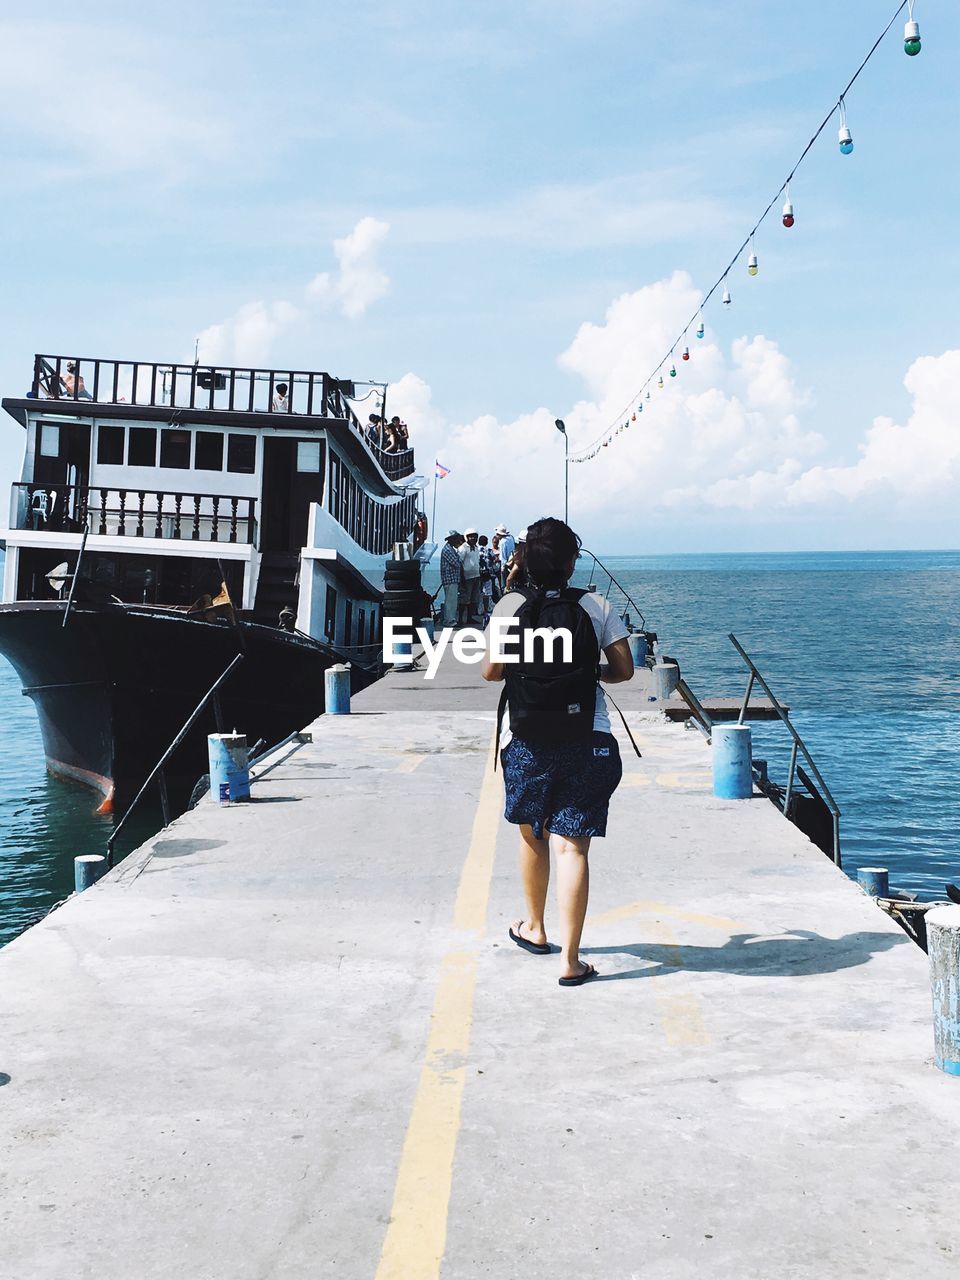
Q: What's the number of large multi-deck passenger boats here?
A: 1